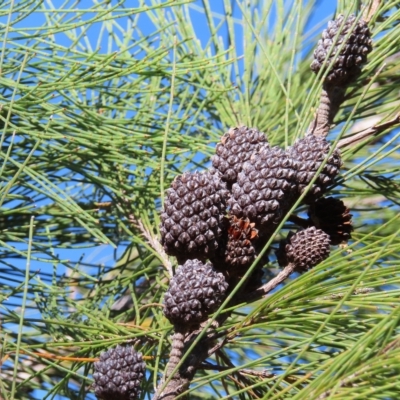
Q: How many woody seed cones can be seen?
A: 10